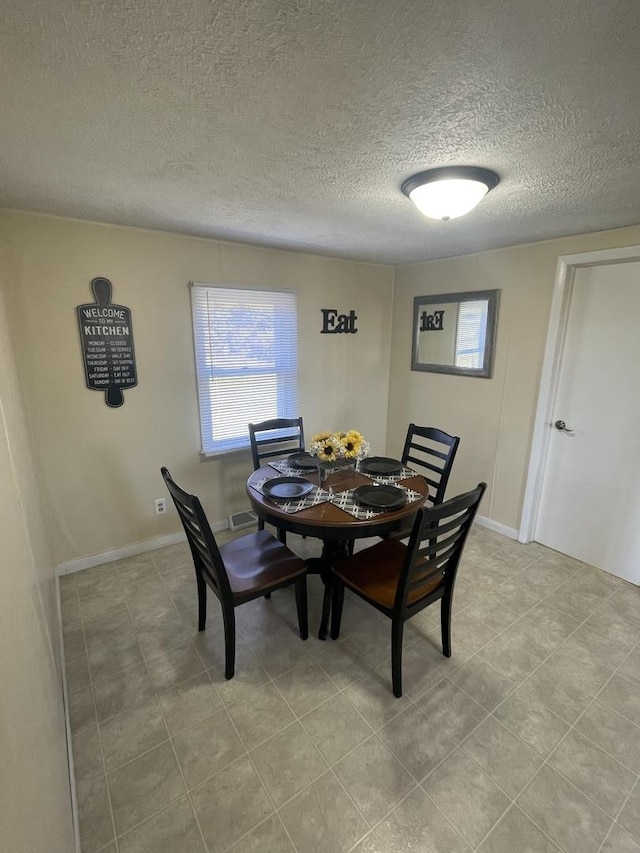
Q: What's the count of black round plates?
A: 4